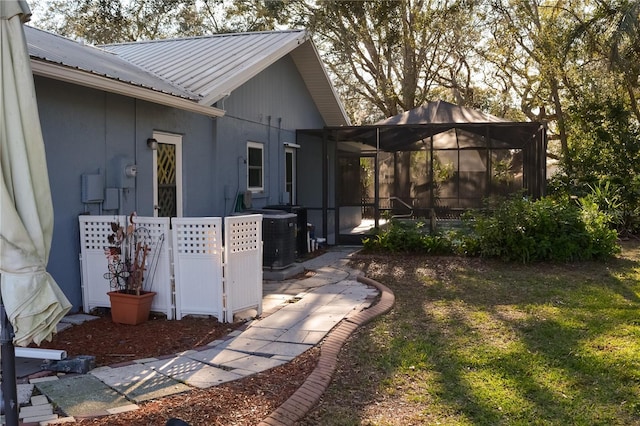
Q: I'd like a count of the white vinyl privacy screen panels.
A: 4